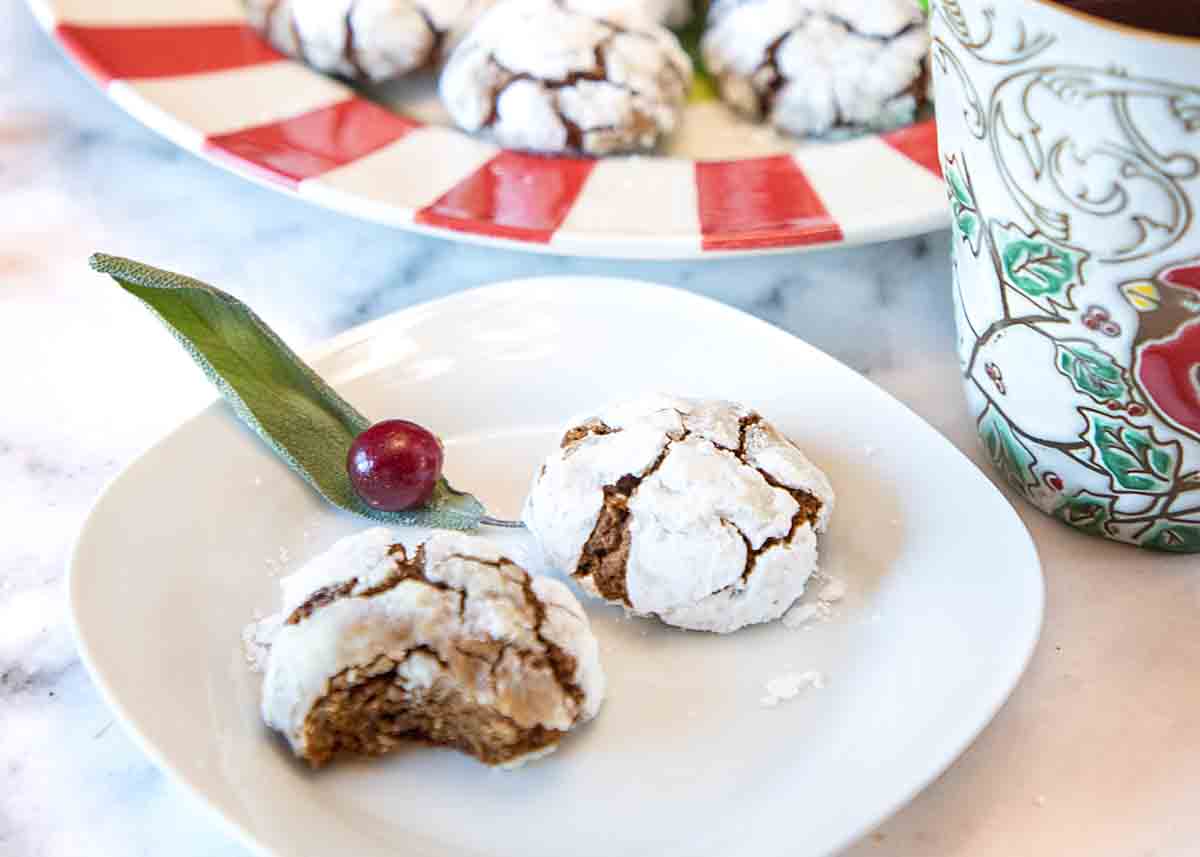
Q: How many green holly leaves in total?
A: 7